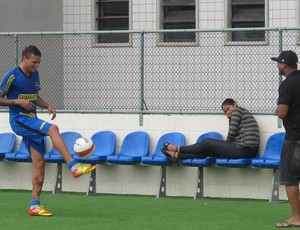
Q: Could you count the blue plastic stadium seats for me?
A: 9